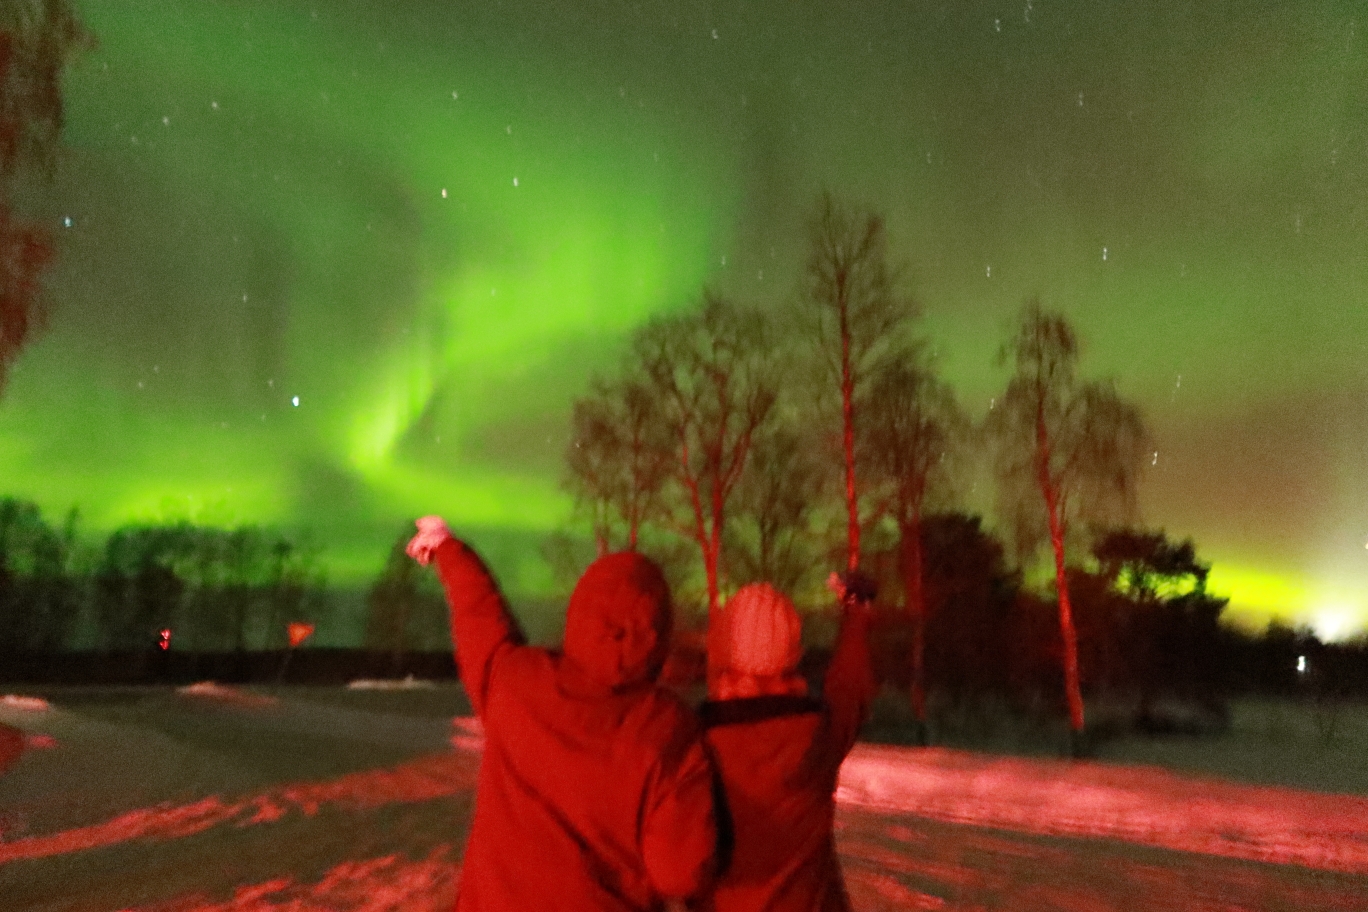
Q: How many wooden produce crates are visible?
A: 0